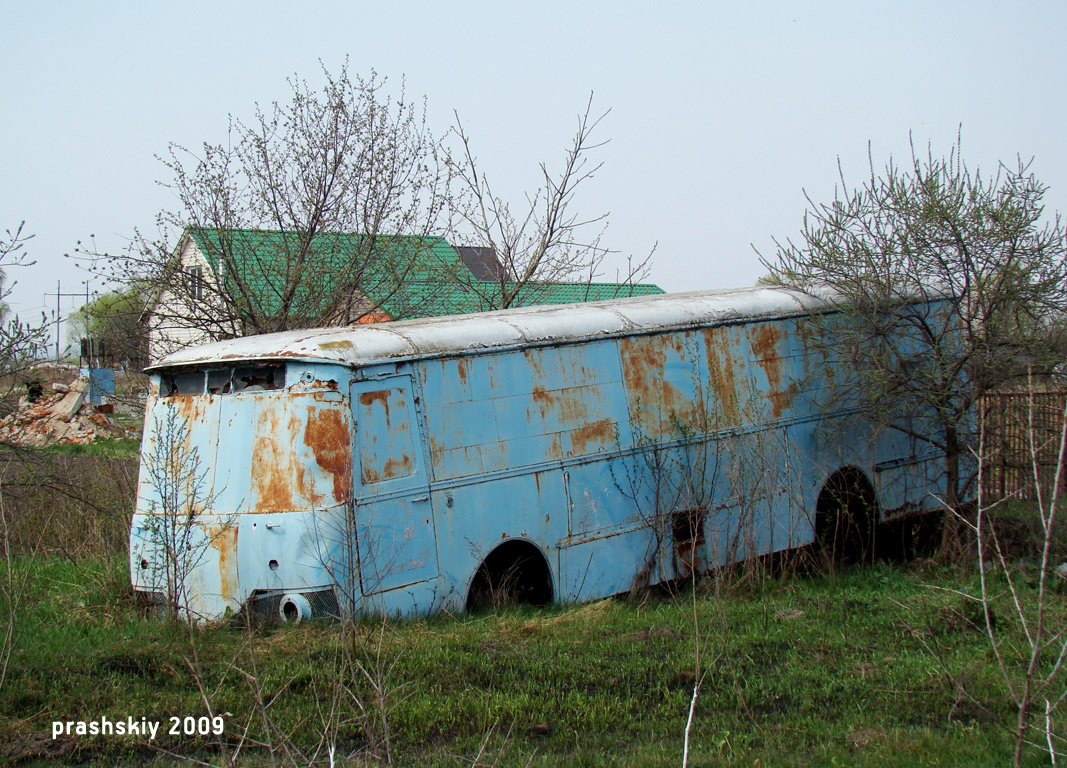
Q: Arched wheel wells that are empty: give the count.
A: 2